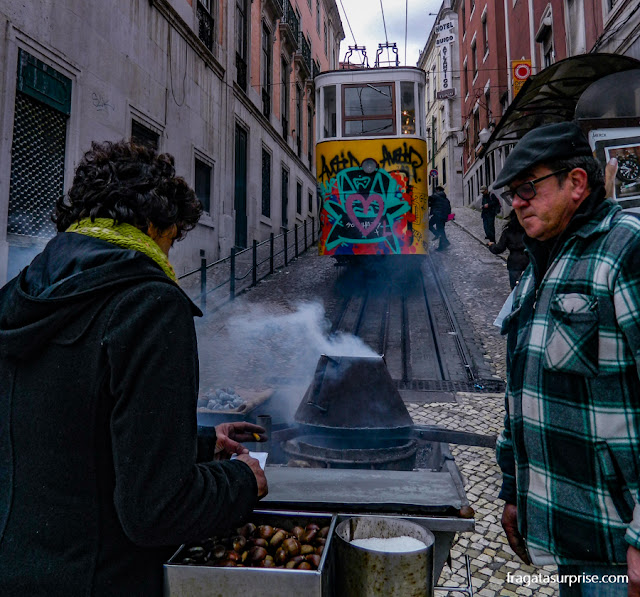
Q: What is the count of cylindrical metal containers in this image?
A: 1